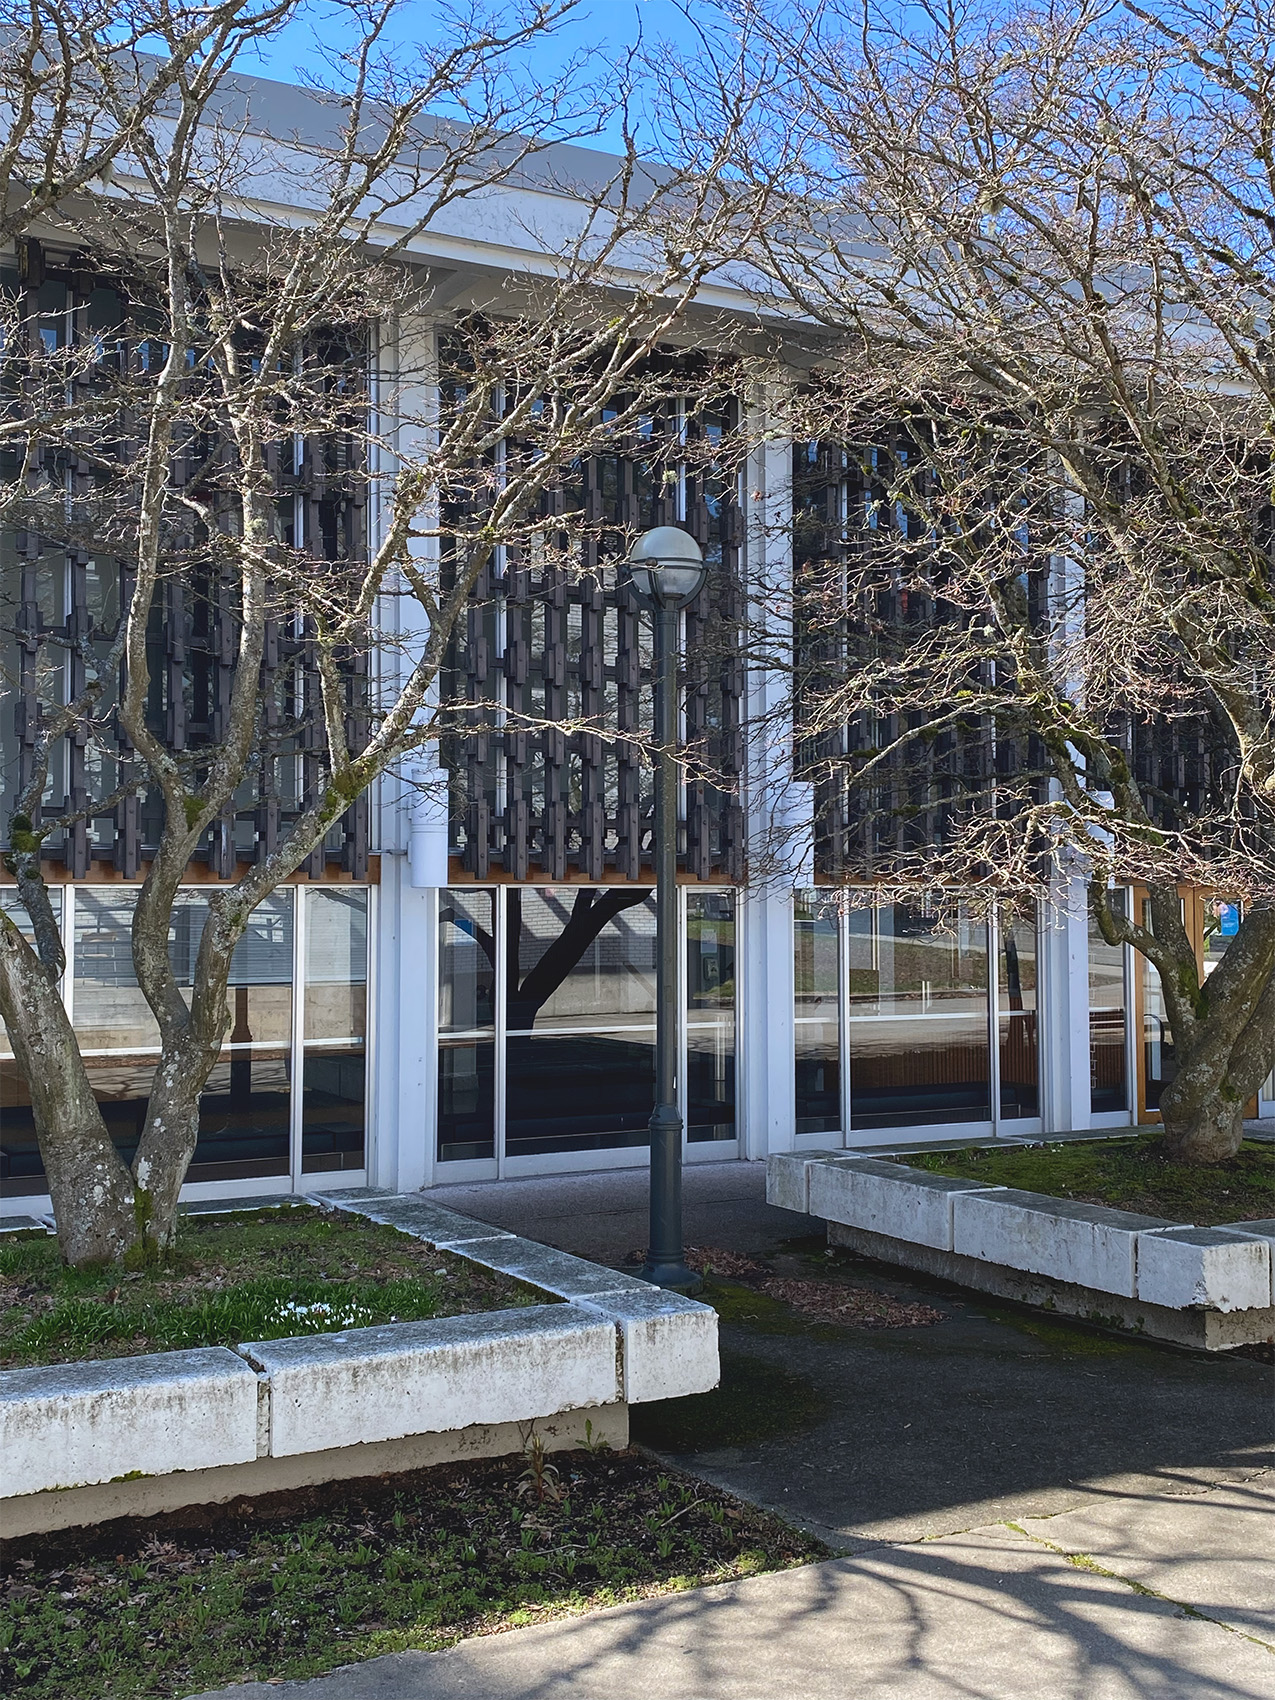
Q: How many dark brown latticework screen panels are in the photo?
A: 4